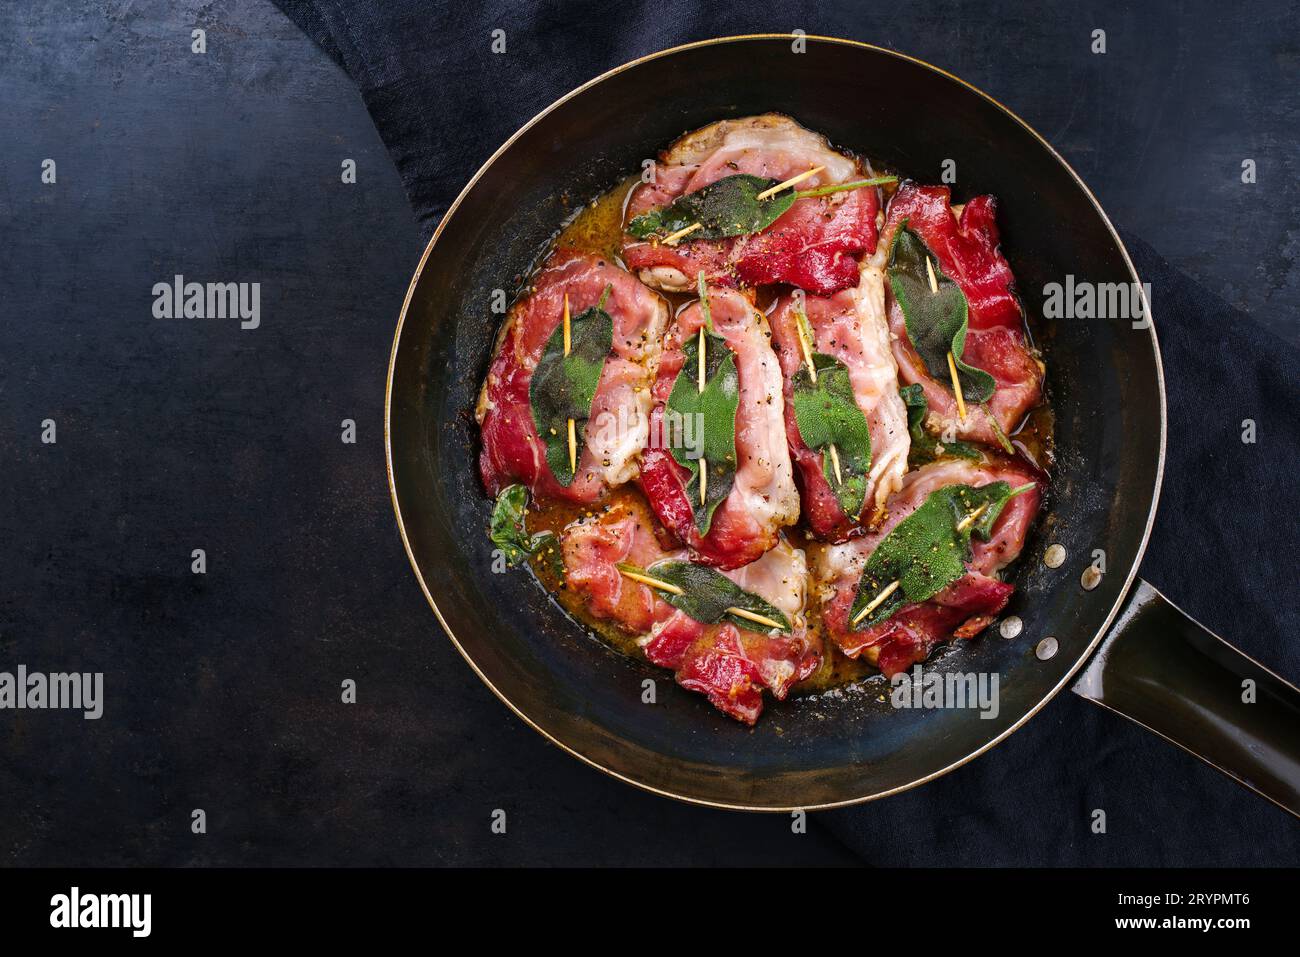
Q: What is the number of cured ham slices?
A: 7